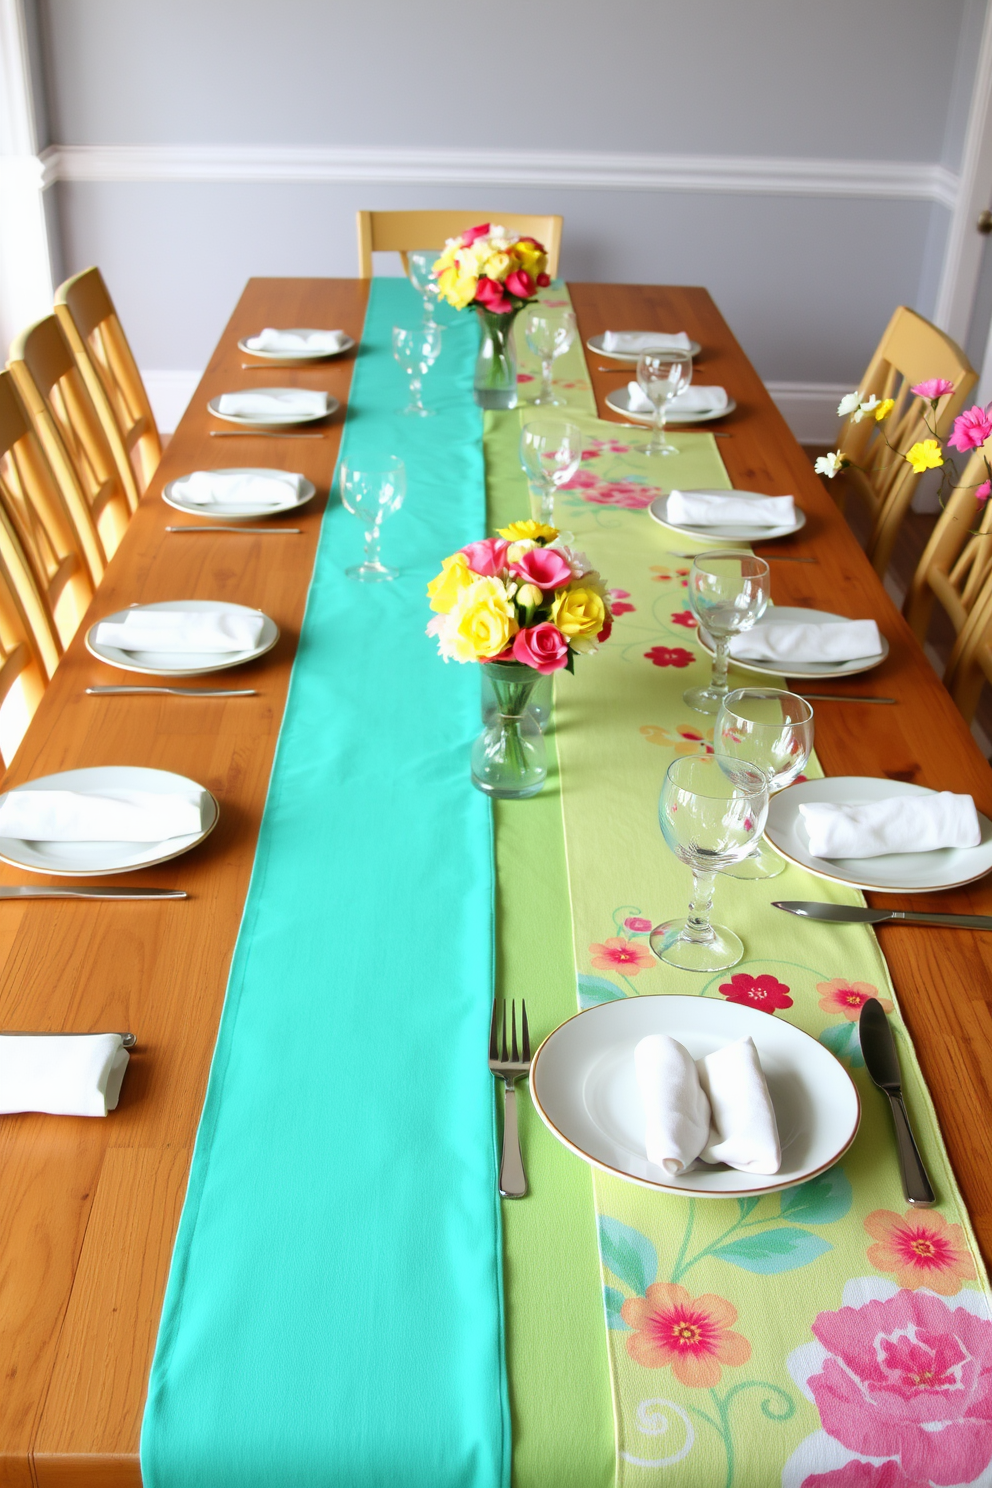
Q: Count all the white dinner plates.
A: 11